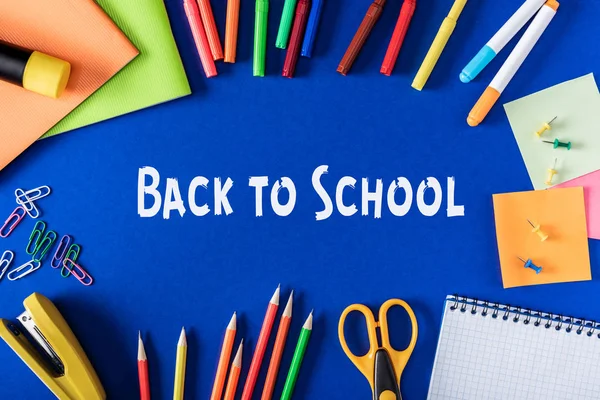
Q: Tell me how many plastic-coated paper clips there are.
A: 10